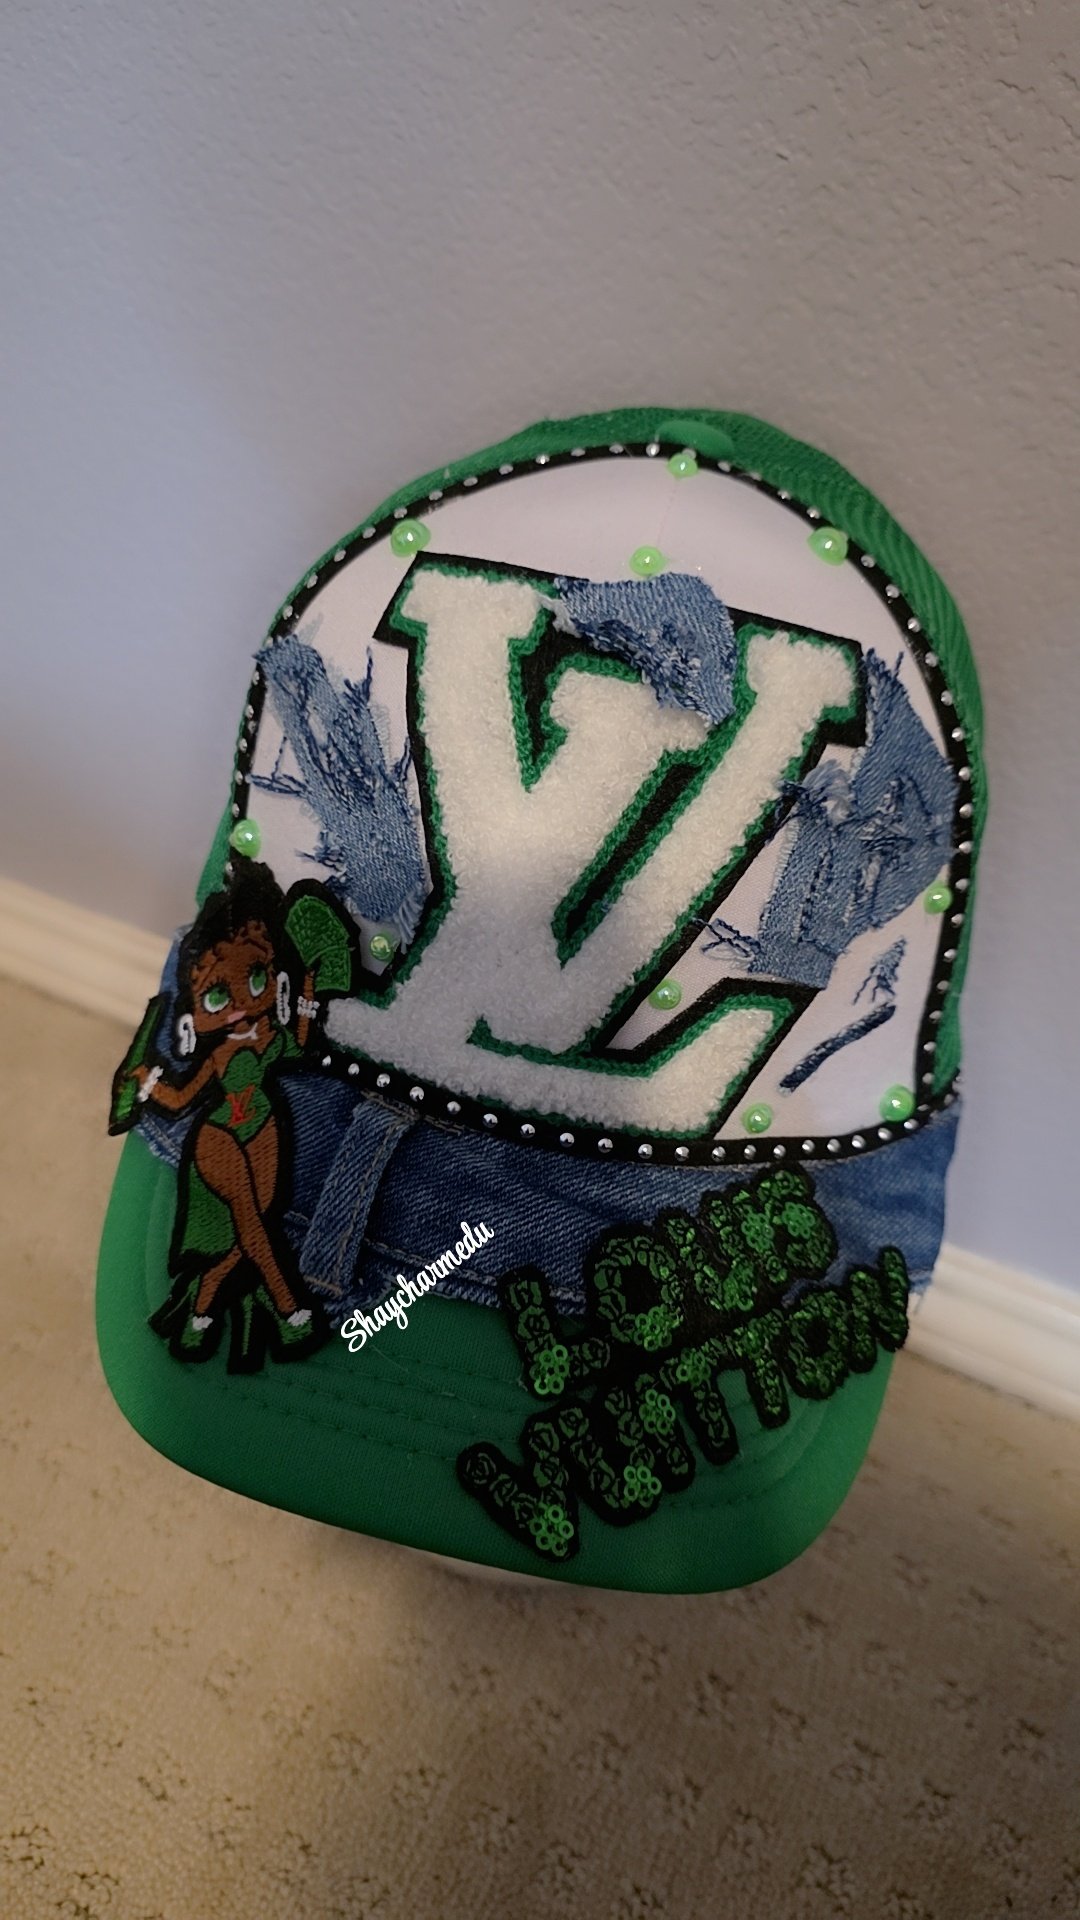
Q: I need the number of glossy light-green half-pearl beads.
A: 10